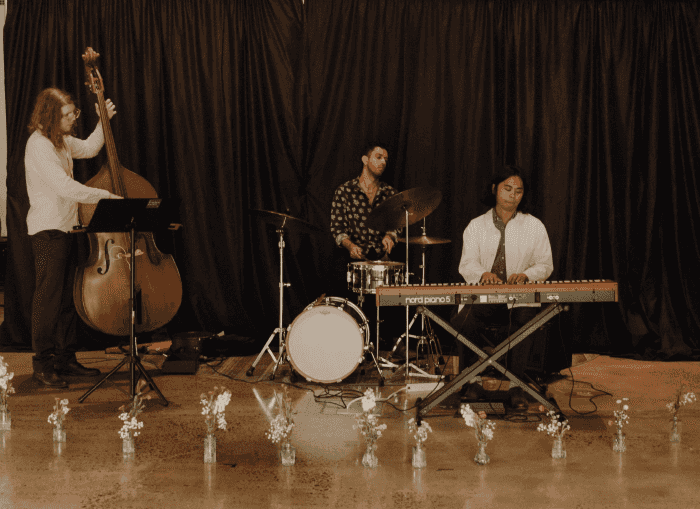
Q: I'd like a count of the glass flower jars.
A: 11